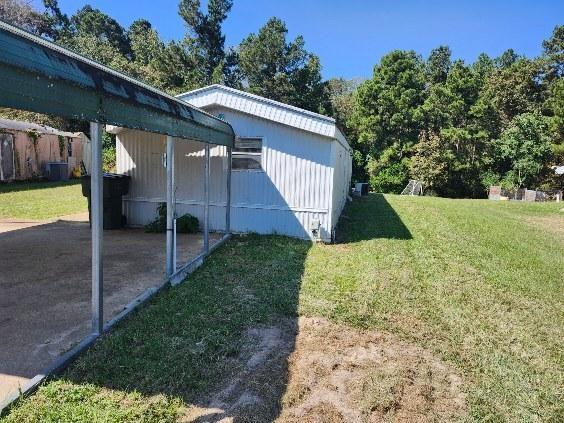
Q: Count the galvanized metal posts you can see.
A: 4